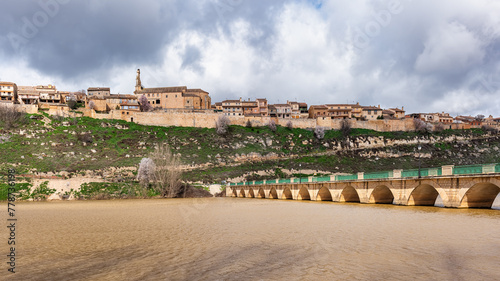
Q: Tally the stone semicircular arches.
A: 12